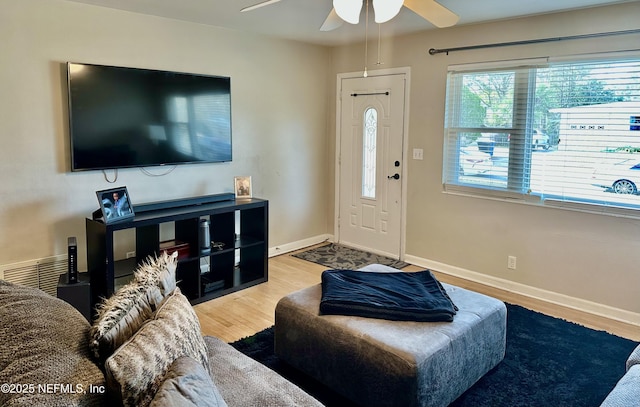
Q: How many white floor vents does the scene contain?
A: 1